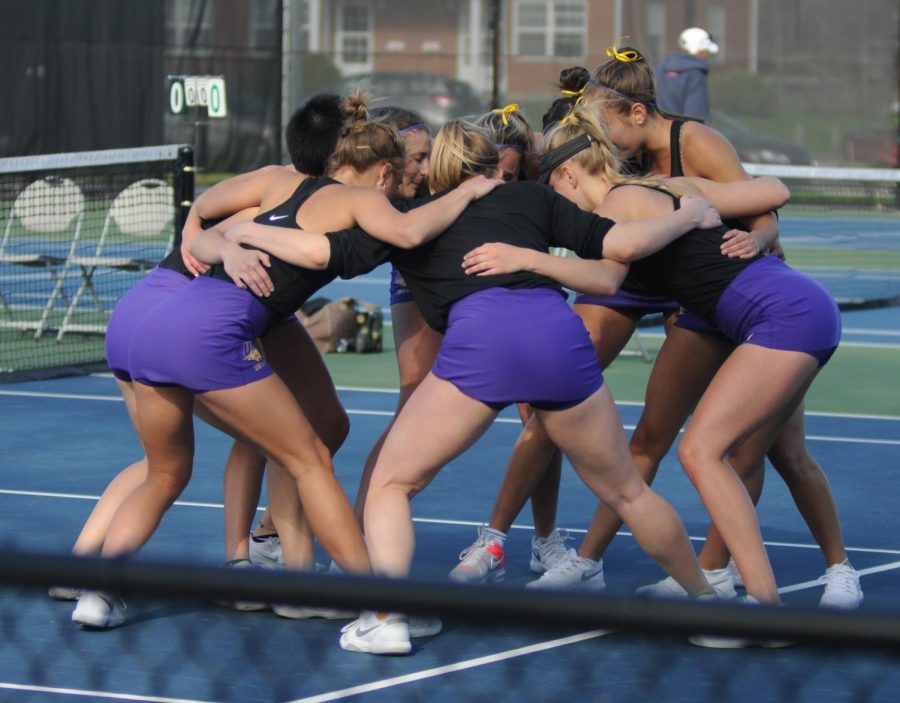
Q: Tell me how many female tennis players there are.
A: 8